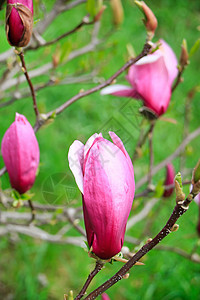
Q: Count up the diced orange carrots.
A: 0